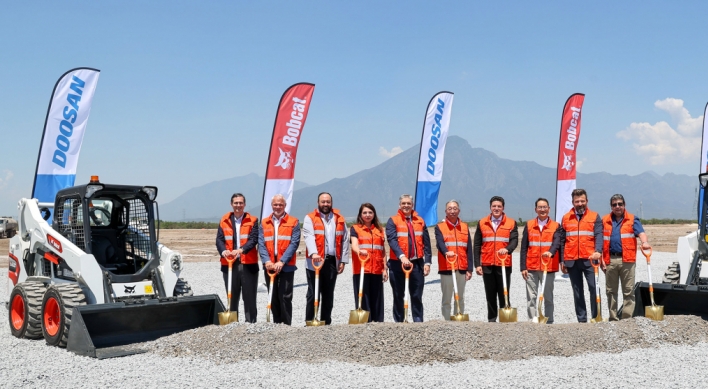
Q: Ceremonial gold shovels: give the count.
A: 10